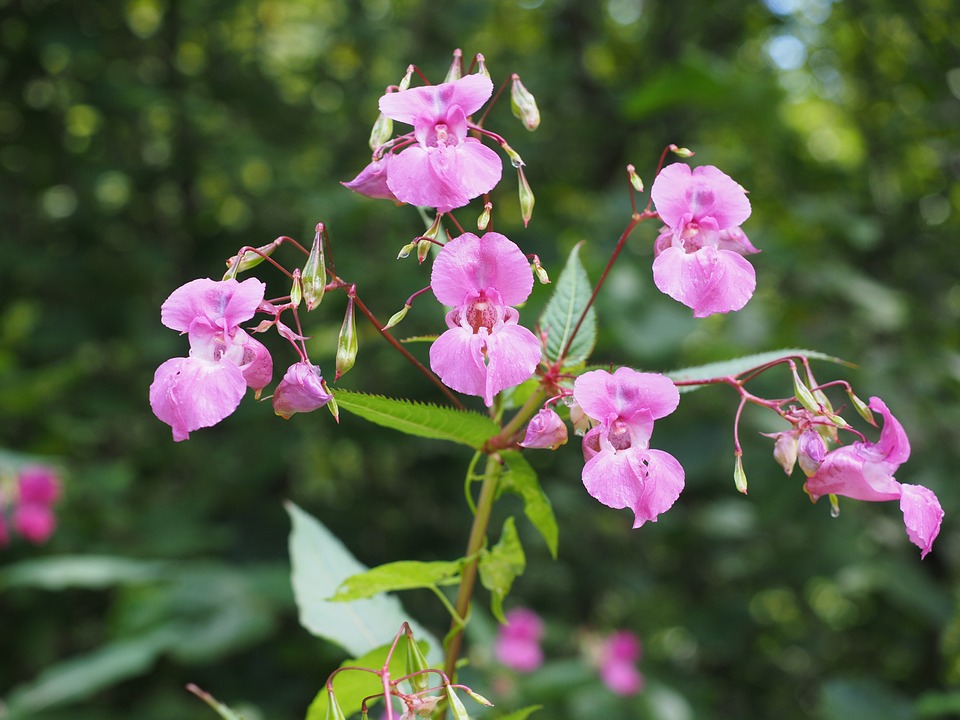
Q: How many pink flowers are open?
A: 6